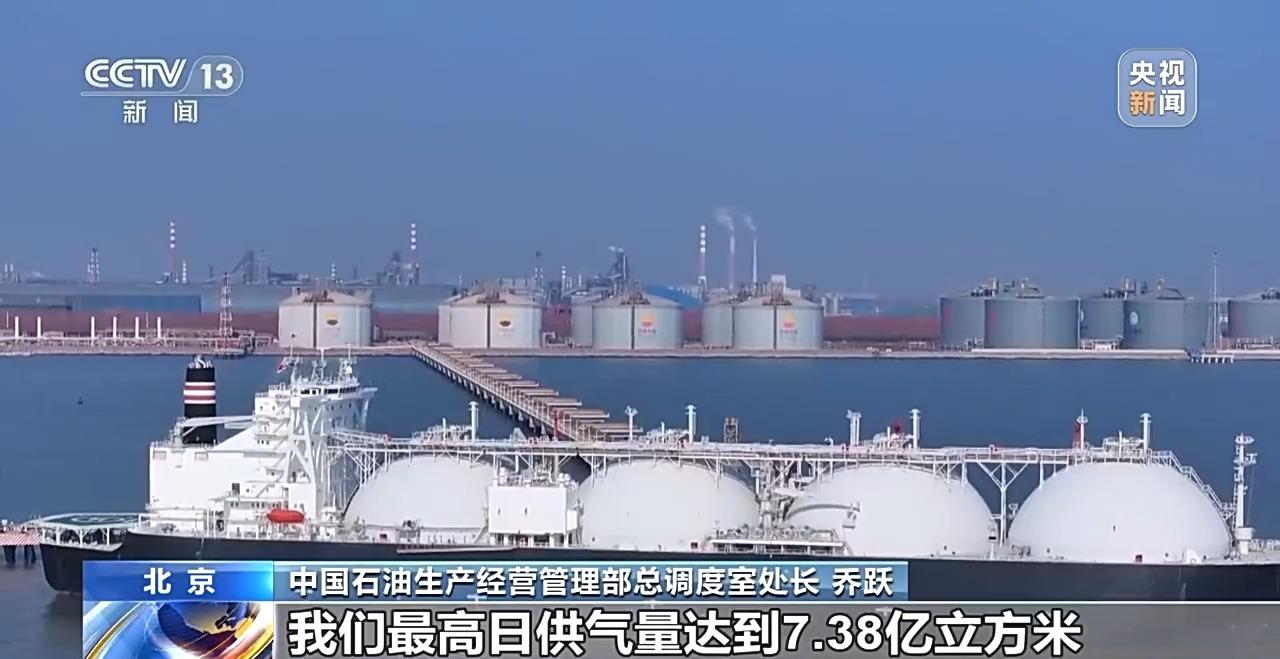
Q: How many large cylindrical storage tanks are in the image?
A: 12